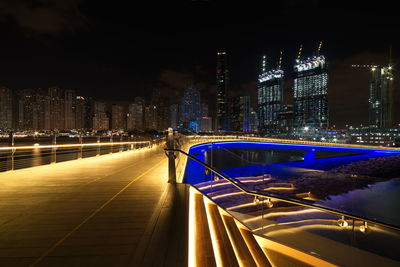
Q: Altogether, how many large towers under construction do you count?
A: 3